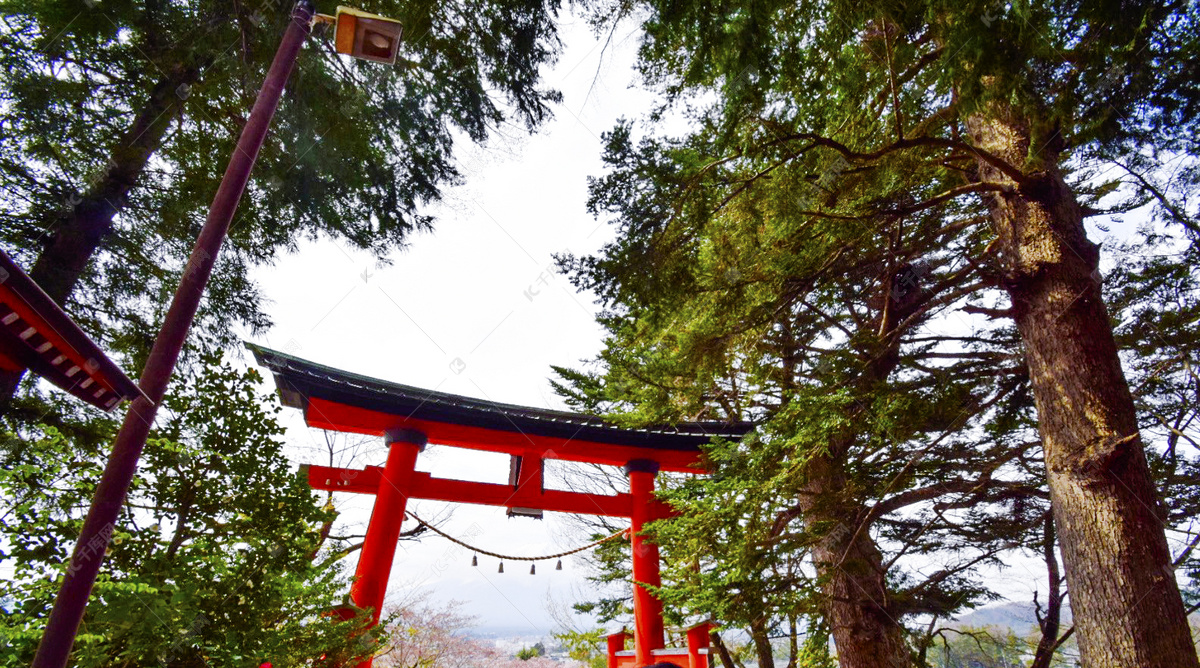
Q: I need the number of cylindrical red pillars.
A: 2